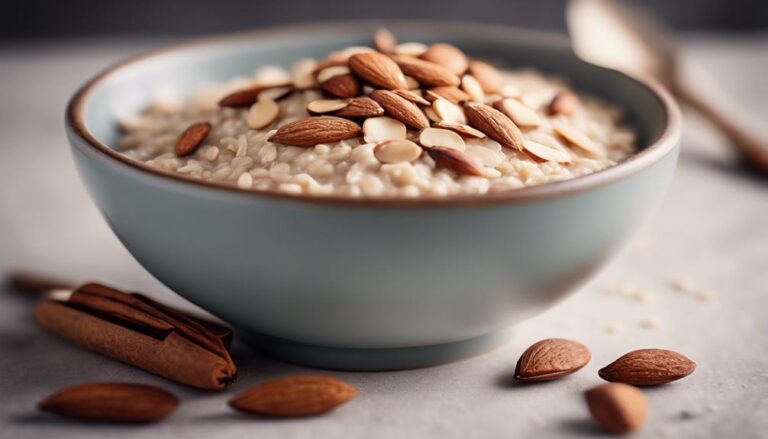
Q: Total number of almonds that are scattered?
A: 5